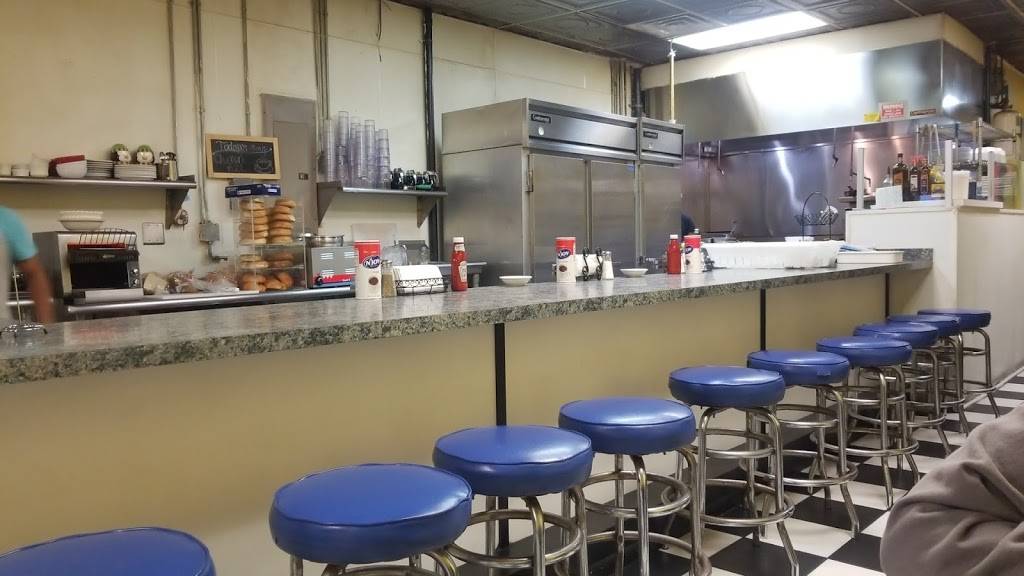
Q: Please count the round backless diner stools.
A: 10